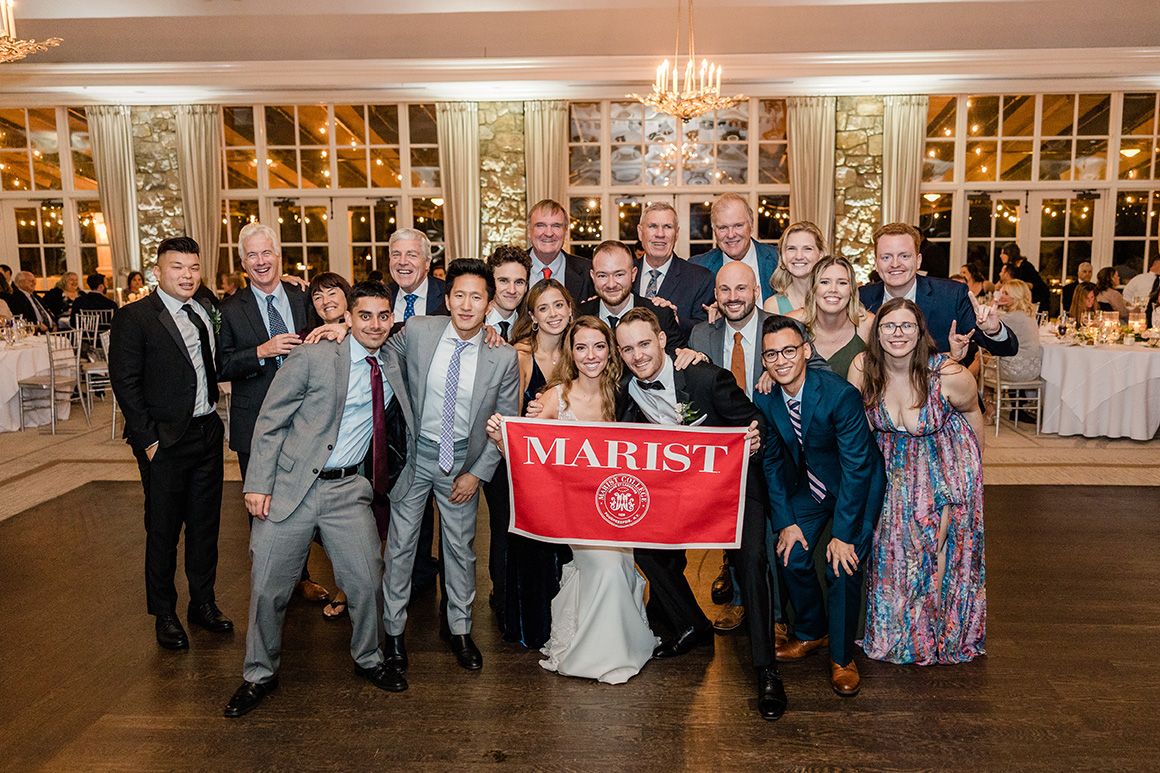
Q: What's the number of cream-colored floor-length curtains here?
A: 6